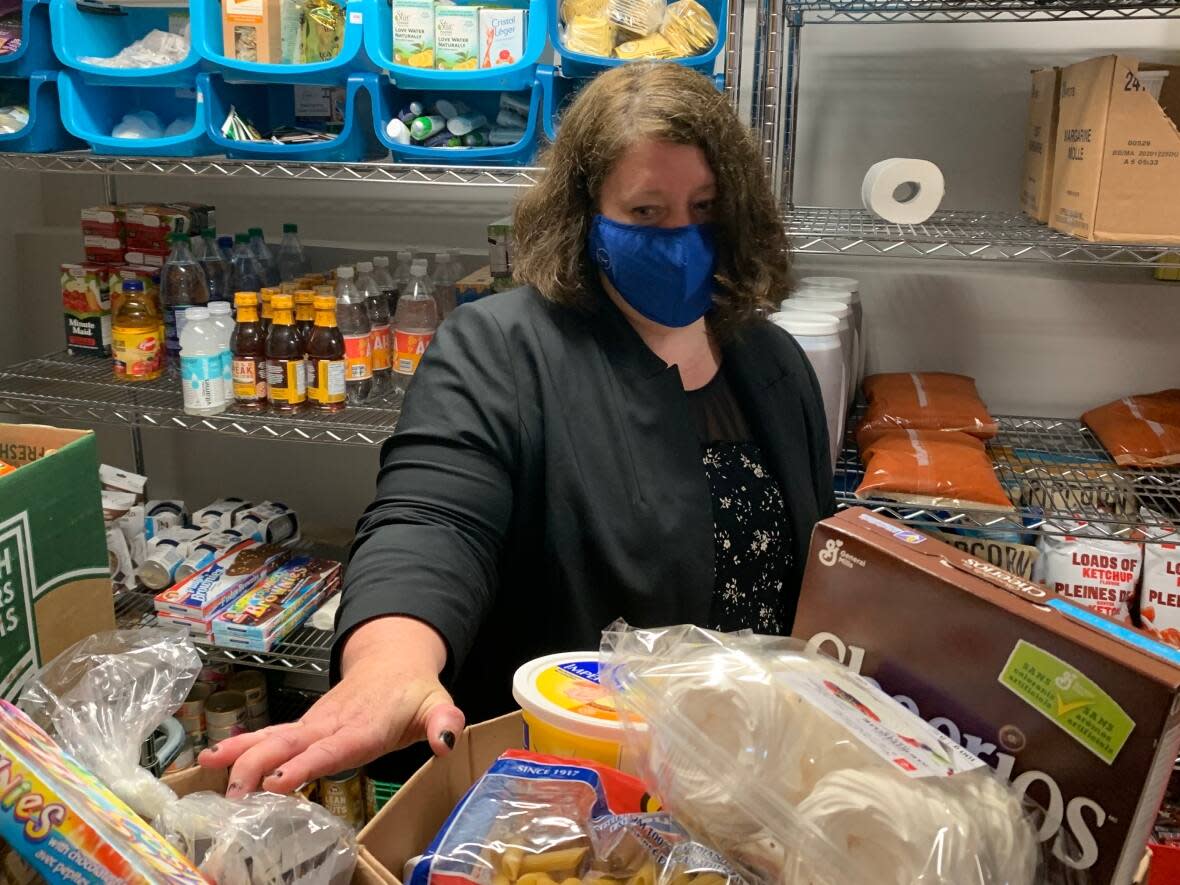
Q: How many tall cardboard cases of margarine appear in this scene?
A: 2